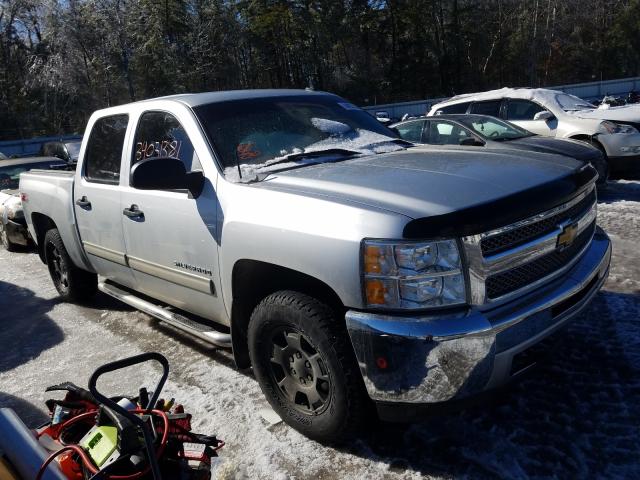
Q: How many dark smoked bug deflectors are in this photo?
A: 1